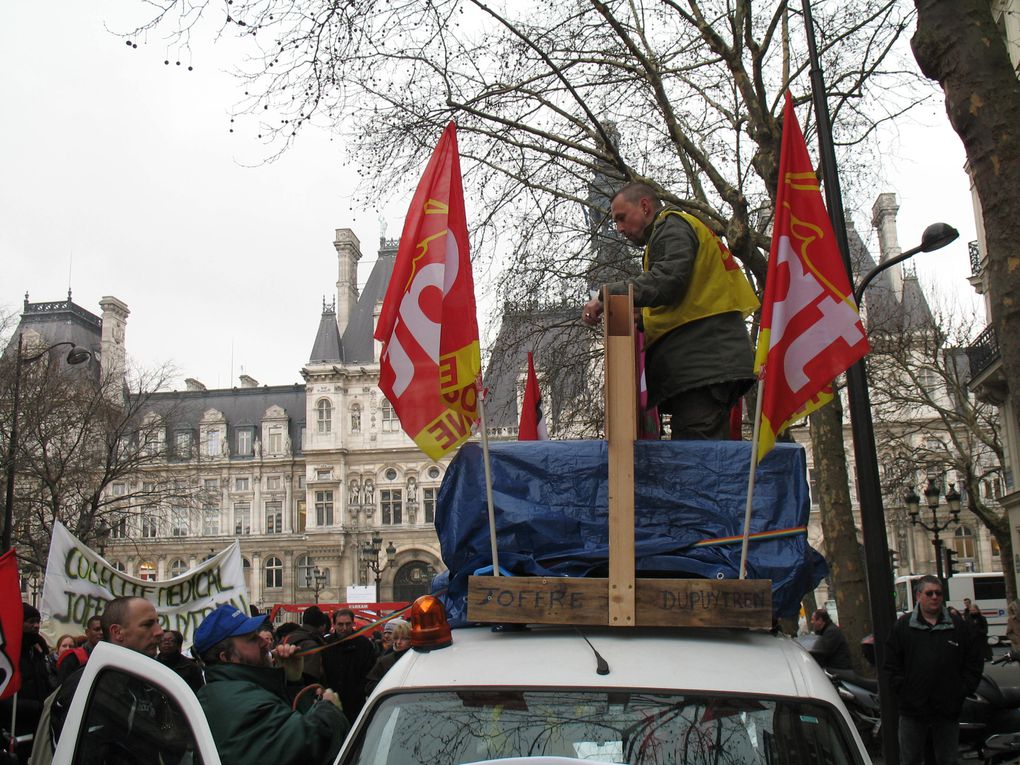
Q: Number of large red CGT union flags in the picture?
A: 2